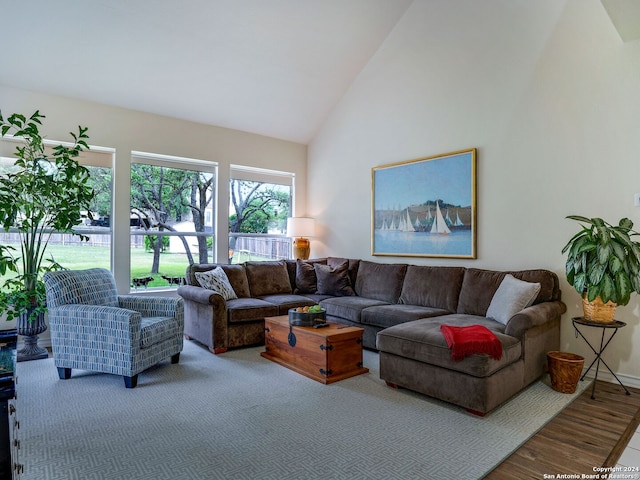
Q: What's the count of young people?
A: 0